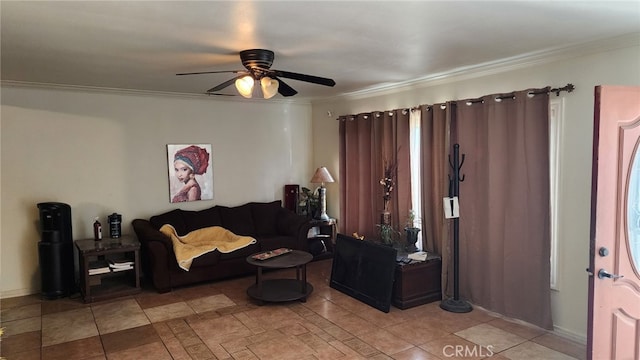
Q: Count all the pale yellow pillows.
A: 0